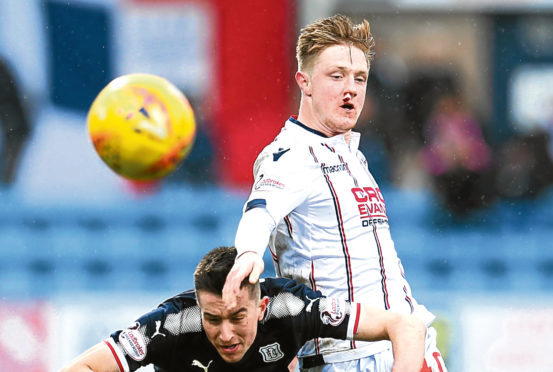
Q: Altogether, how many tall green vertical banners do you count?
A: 0